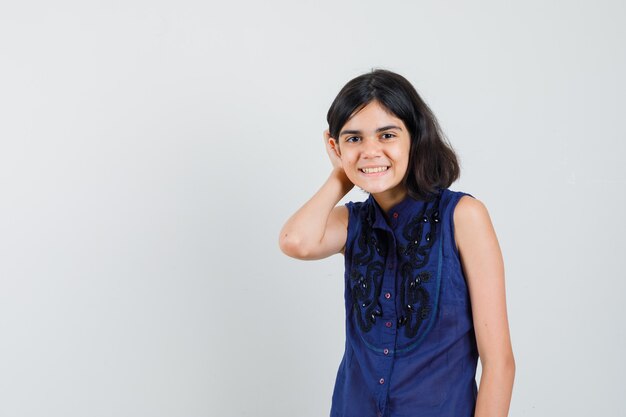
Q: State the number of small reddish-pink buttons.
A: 5